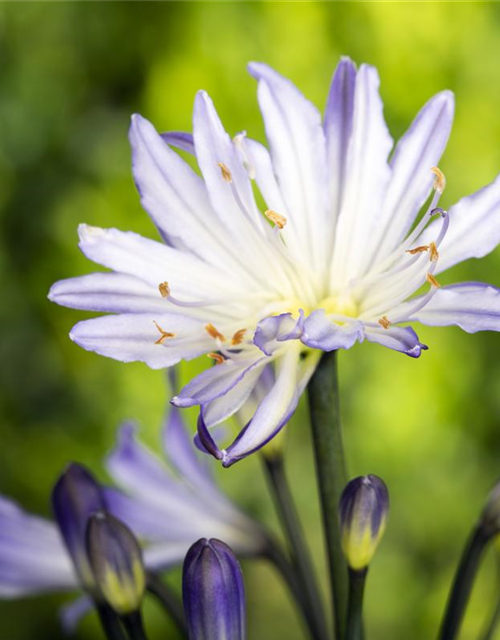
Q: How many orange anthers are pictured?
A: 12